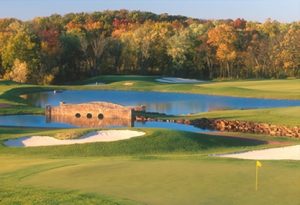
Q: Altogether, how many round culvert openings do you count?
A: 3